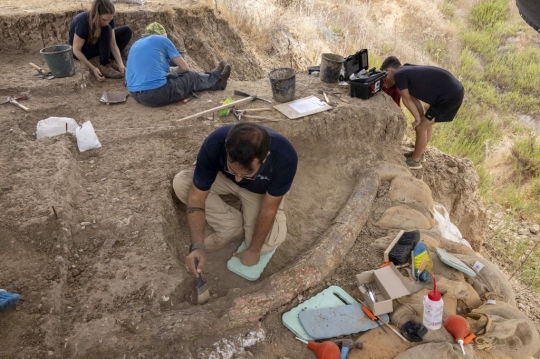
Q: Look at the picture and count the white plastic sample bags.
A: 2